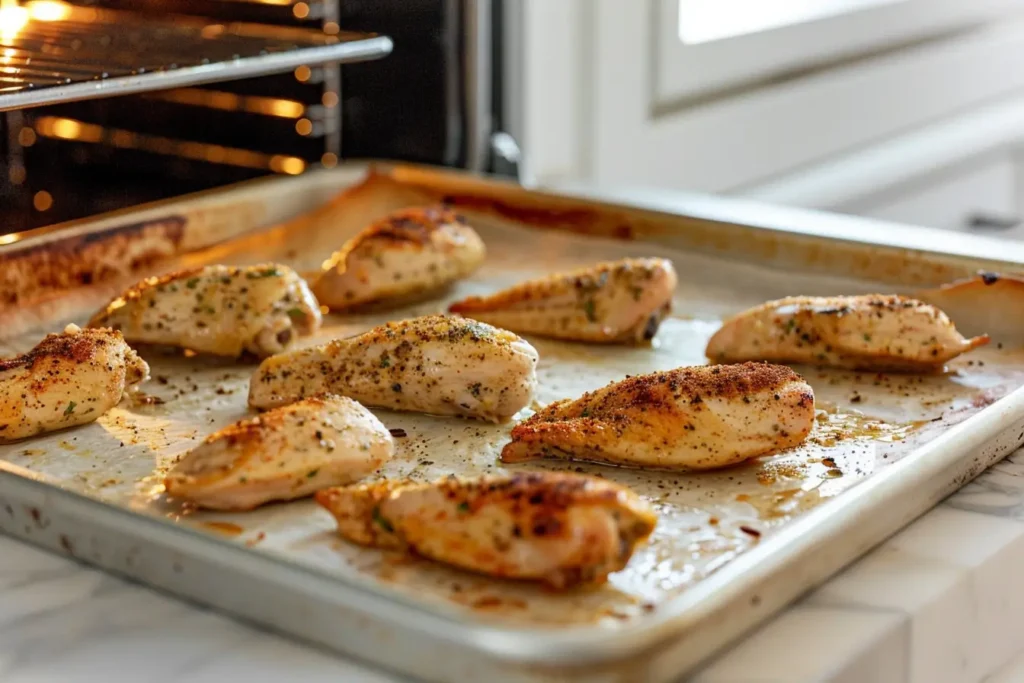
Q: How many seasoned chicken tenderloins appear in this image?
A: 9